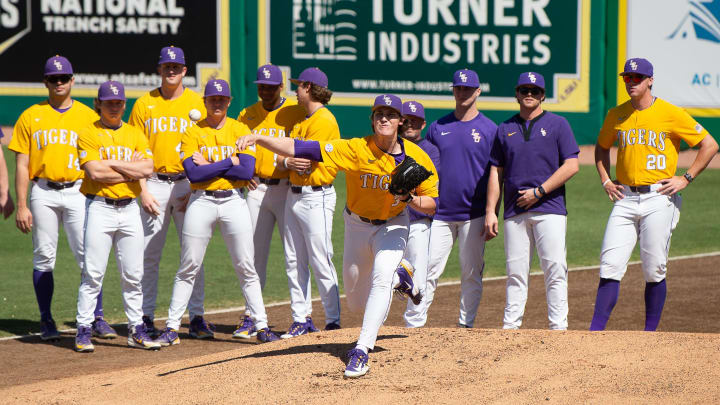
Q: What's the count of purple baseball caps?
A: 11